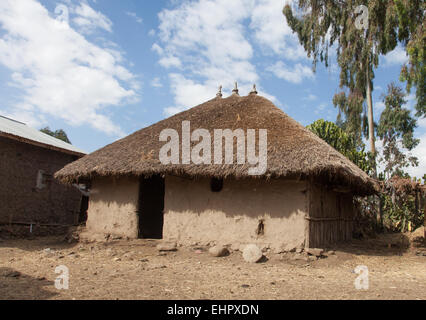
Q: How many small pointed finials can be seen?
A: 3